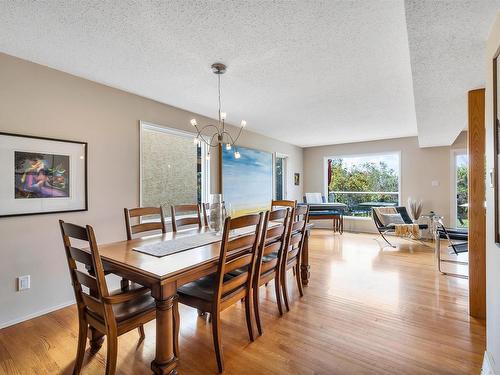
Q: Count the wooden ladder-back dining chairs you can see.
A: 8